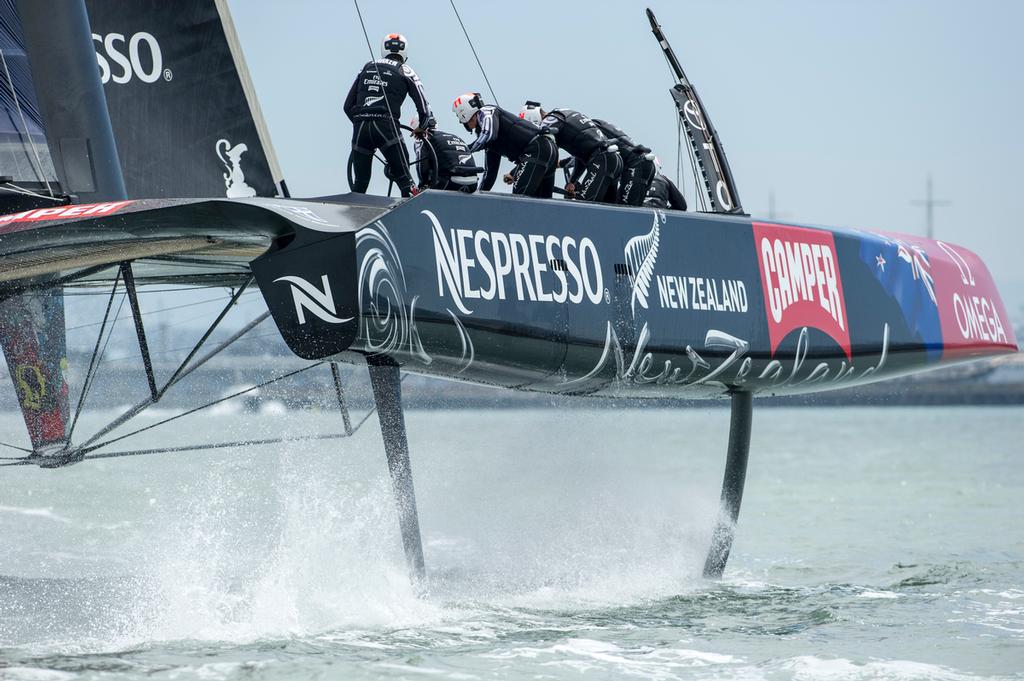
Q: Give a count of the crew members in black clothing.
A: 6